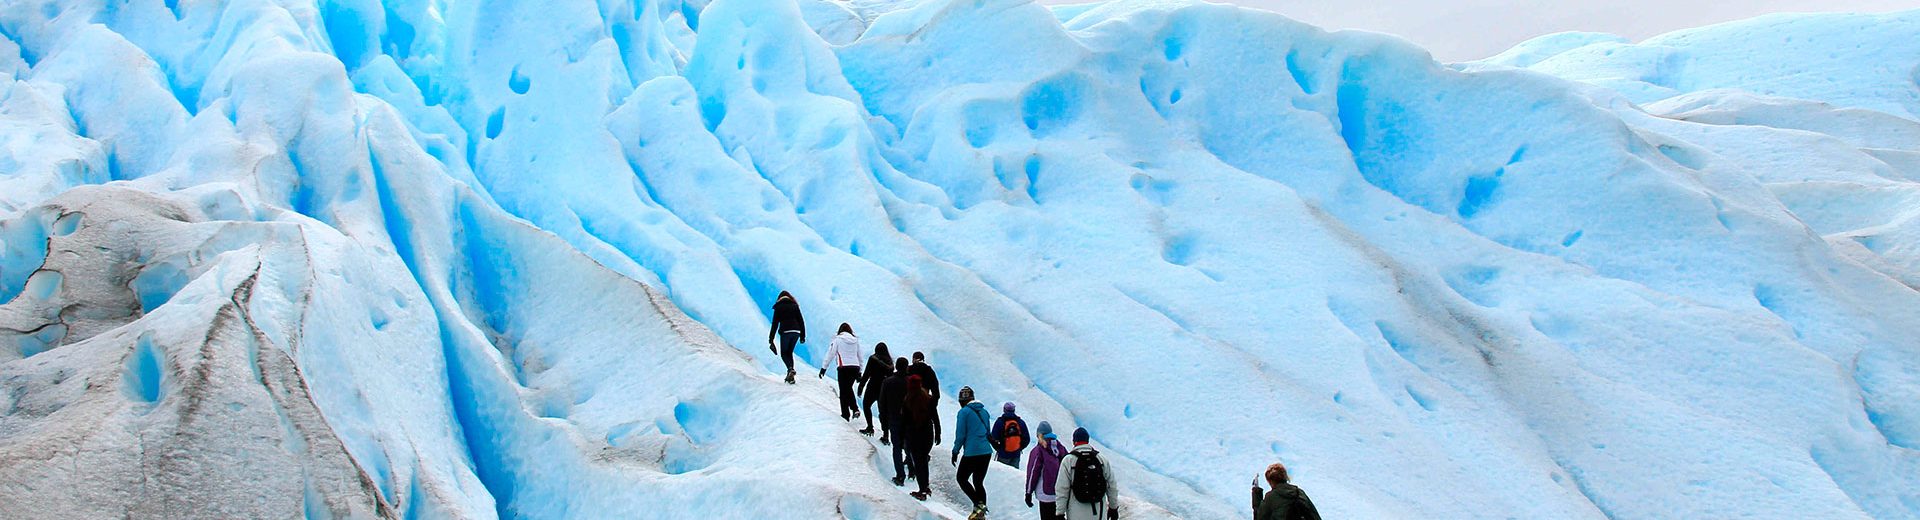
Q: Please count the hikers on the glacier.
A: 11